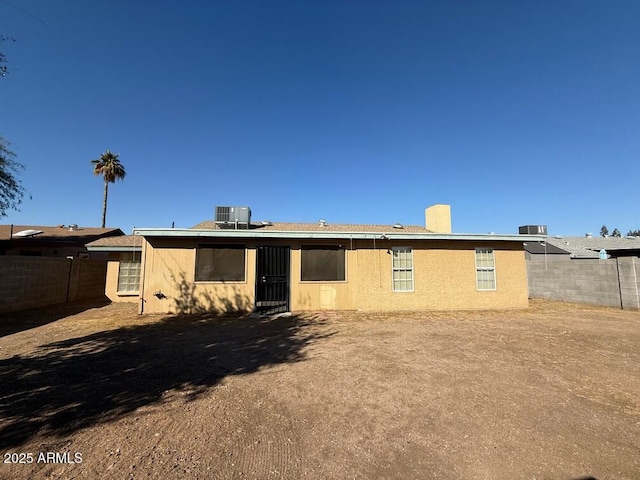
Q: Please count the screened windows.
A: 2